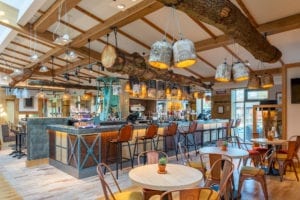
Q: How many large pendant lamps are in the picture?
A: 6